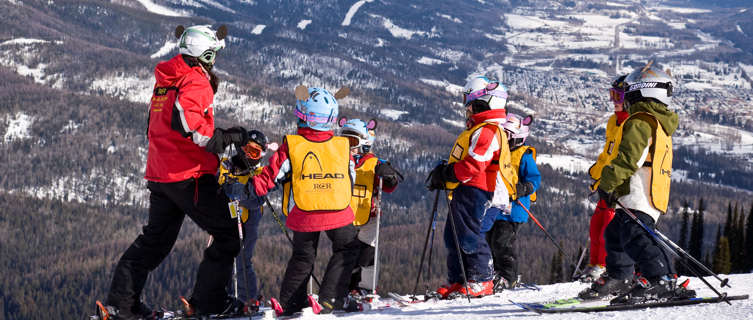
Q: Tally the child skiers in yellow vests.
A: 7